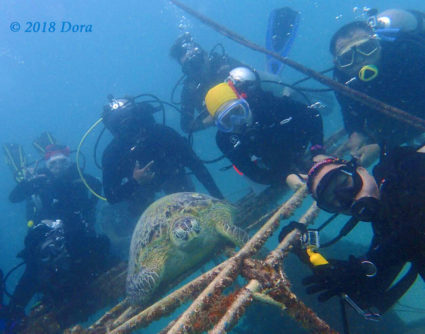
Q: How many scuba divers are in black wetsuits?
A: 7